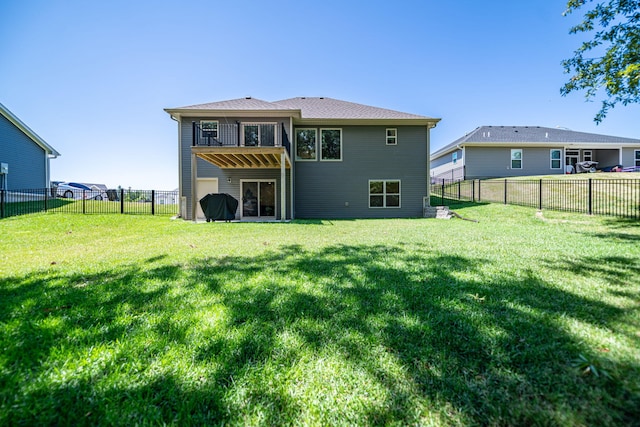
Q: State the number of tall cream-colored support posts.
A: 2